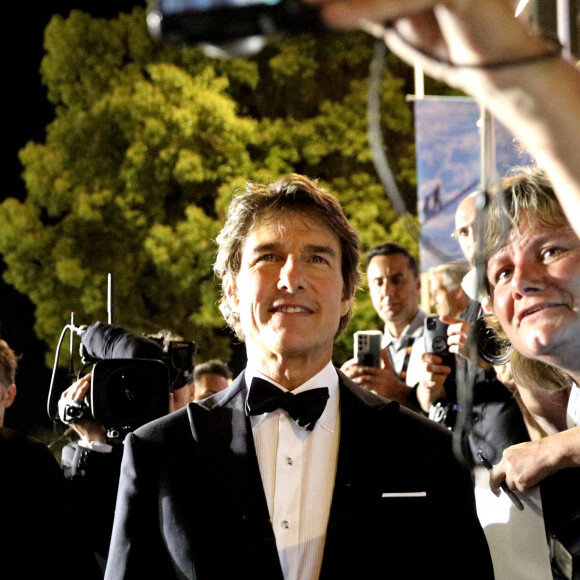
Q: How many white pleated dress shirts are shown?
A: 1